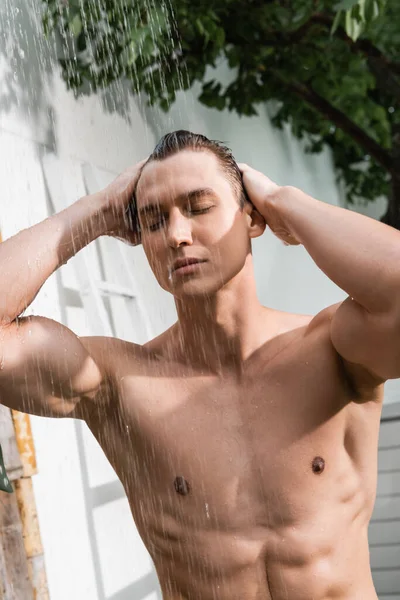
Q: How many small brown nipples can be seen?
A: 2